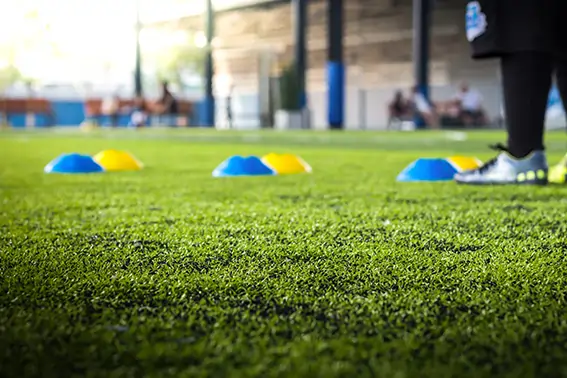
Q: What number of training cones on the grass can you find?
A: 6